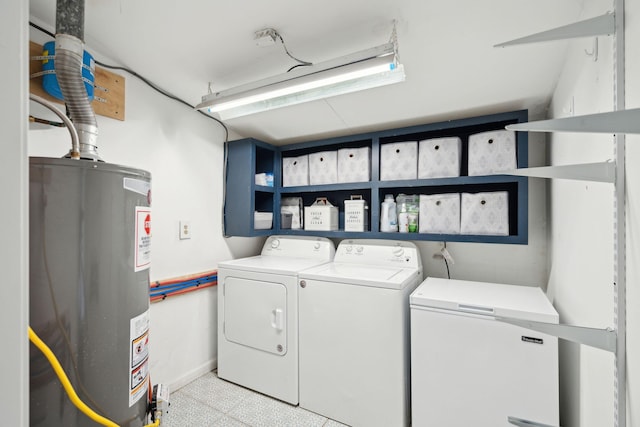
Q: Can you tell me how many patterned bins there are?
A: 8